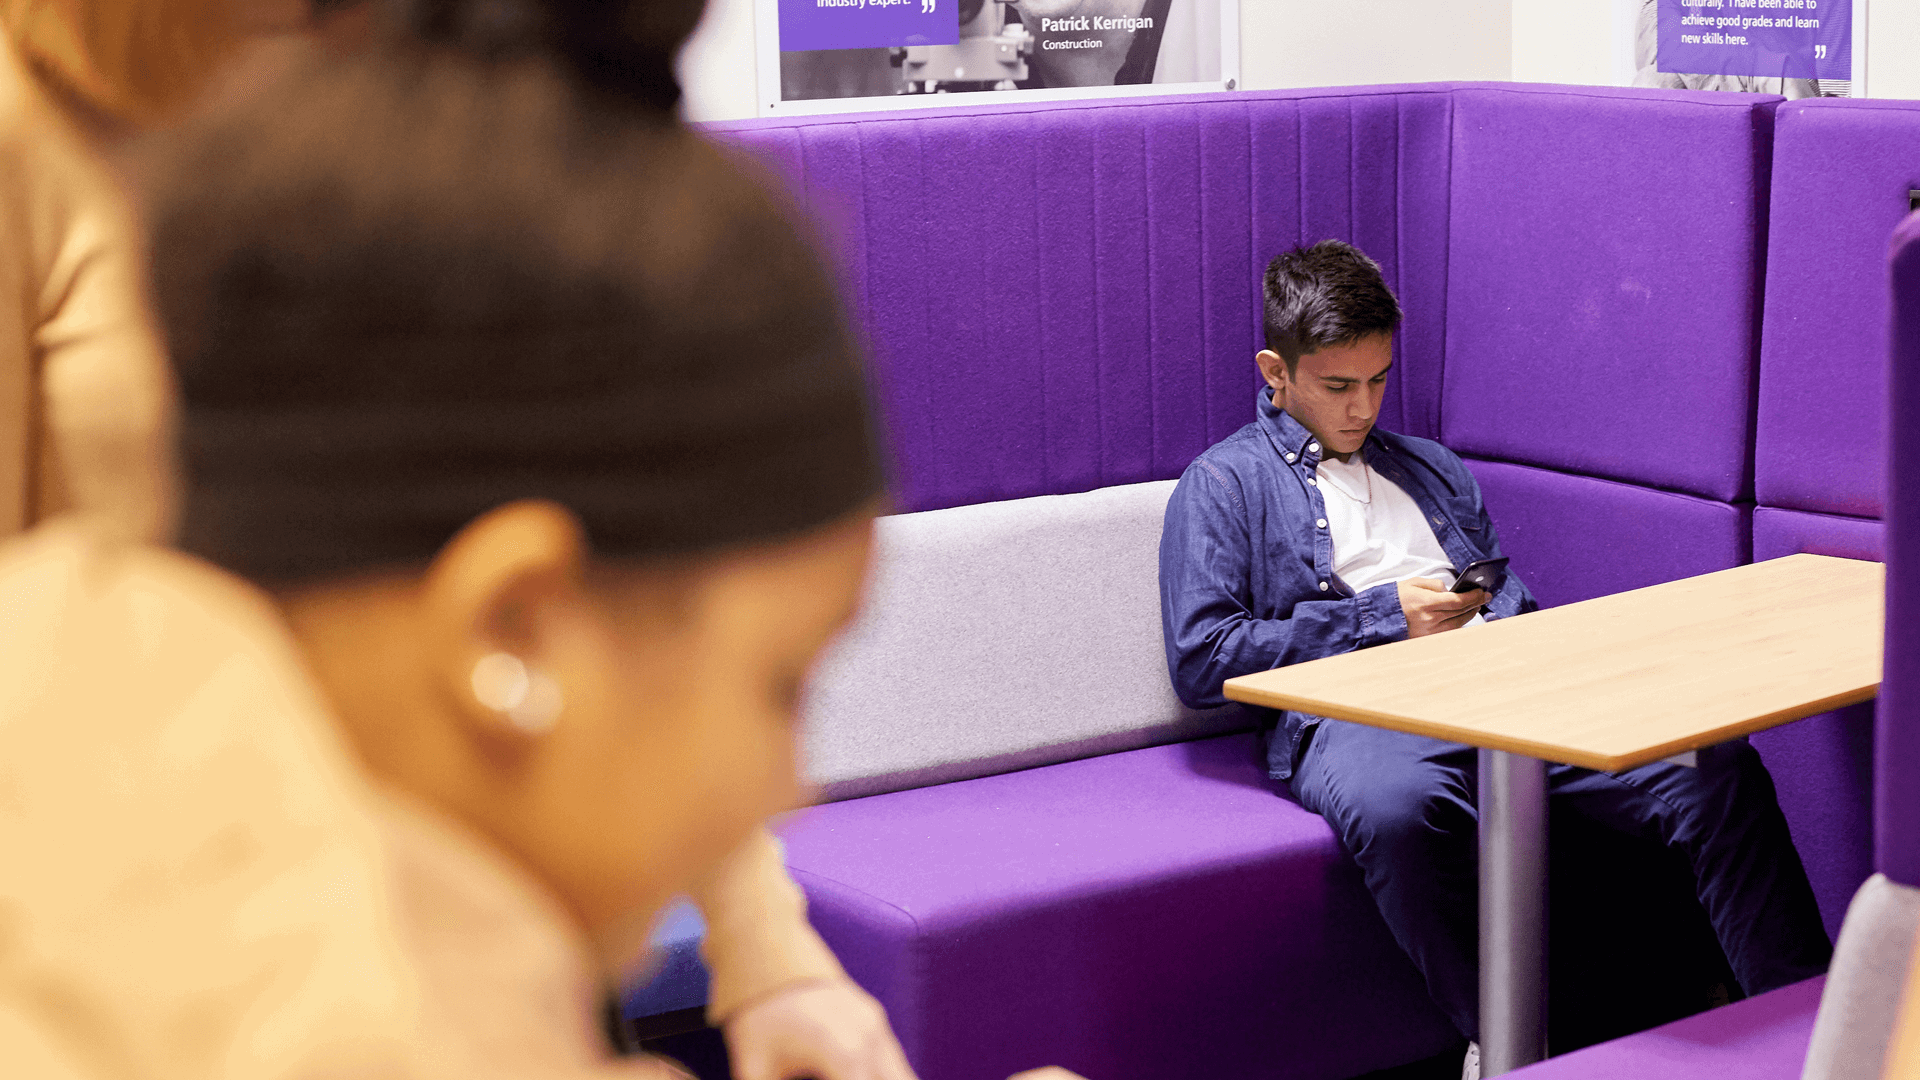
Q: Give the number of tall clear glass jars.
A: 0